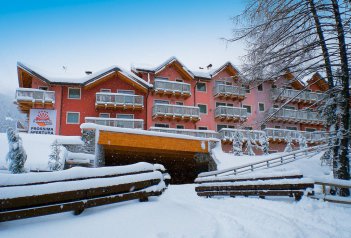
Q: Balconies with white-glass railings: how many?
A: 12